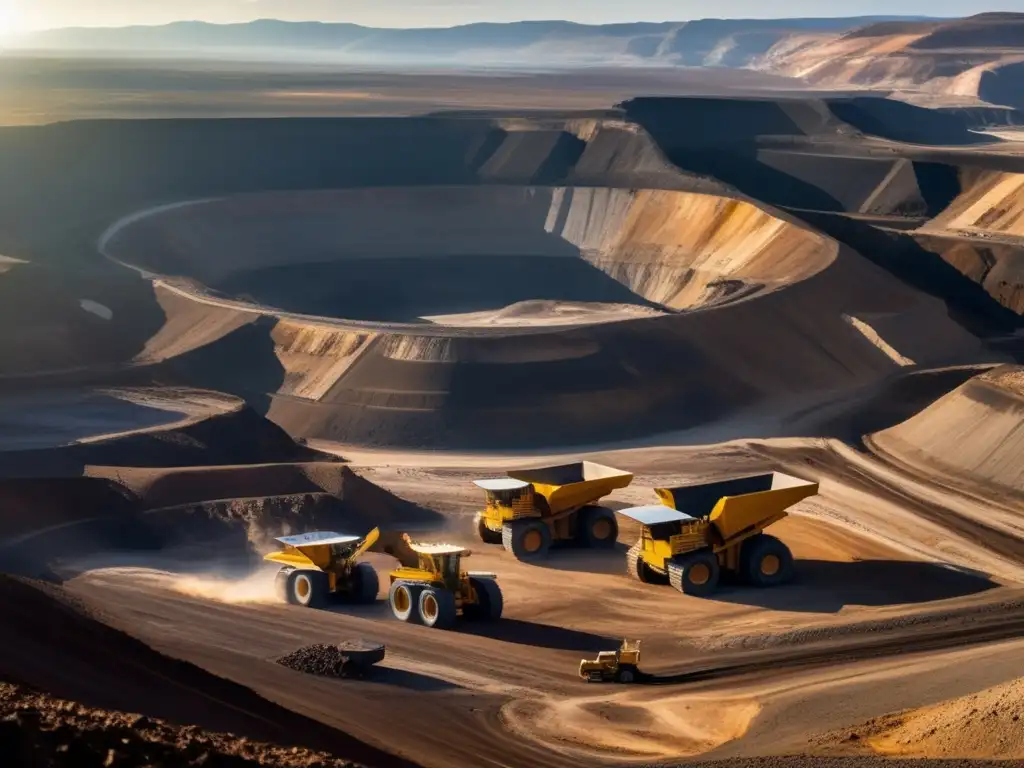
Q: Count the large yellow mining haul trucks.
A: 4